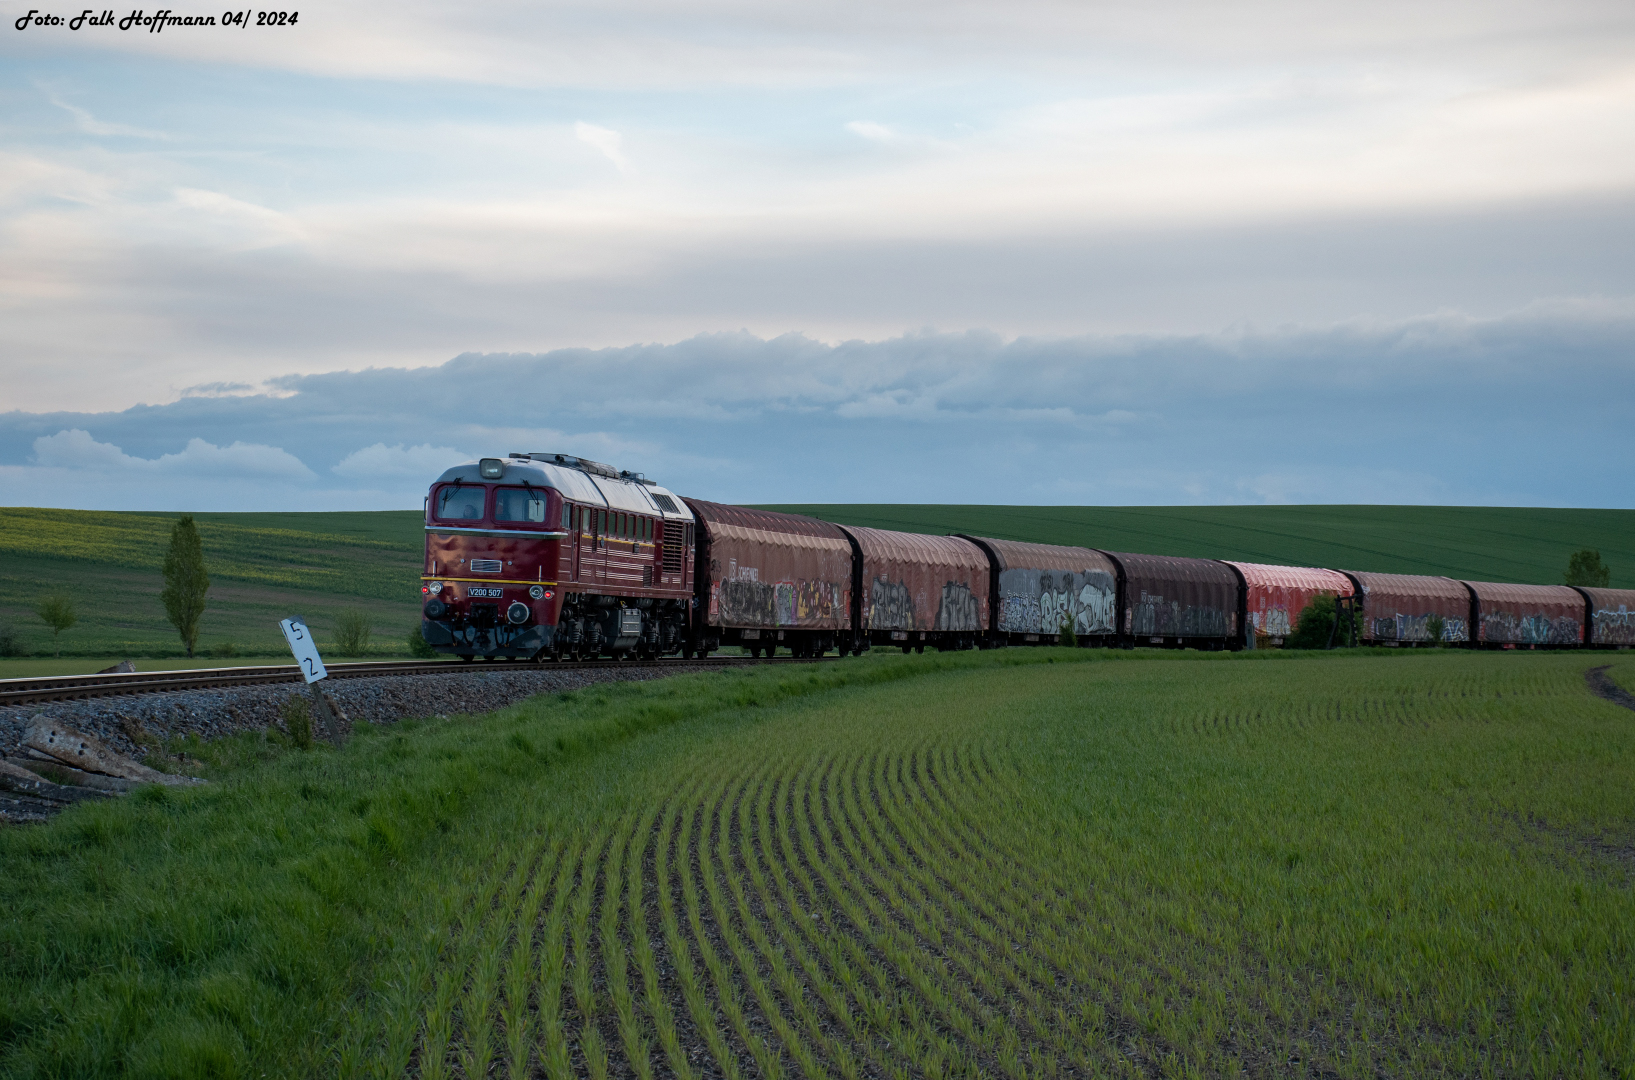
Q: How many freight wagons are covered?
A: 8